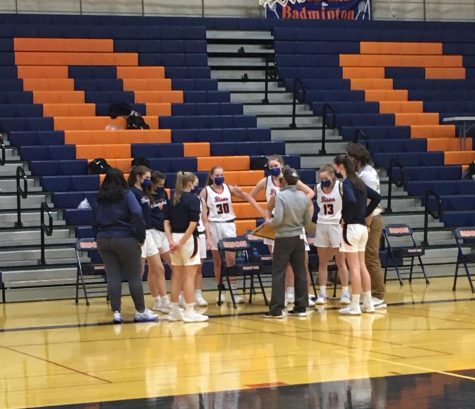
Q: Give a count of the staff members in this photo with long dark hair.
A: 1